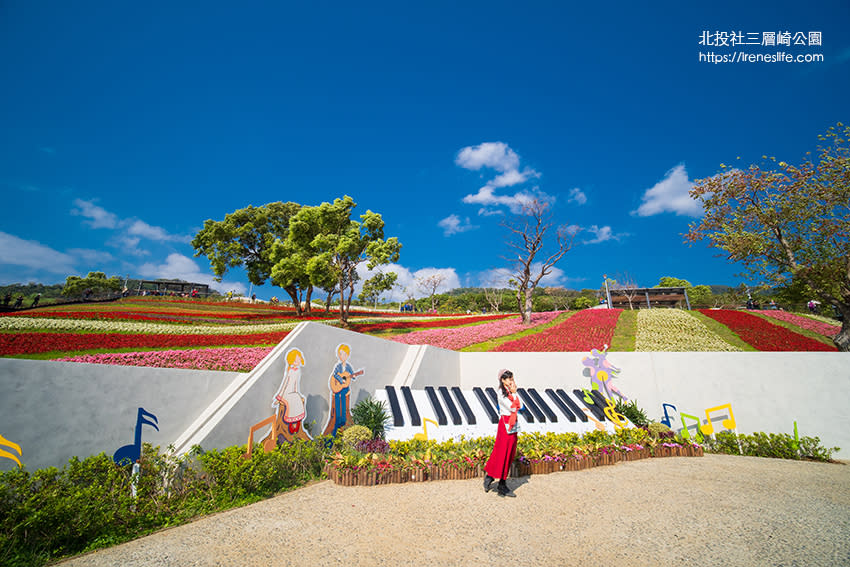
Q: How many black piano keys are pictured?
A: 15